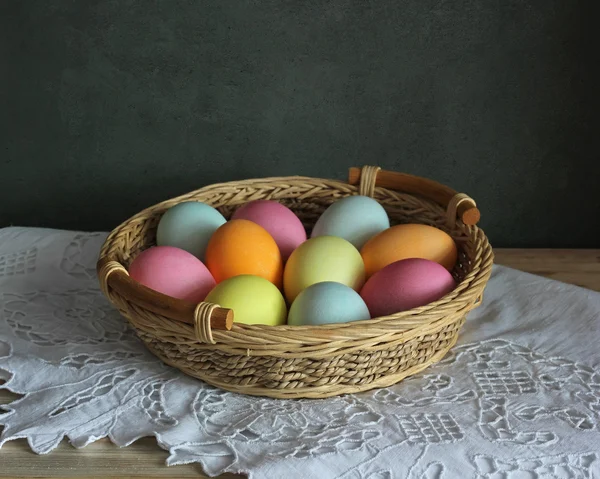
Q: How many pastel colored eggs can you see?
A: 10